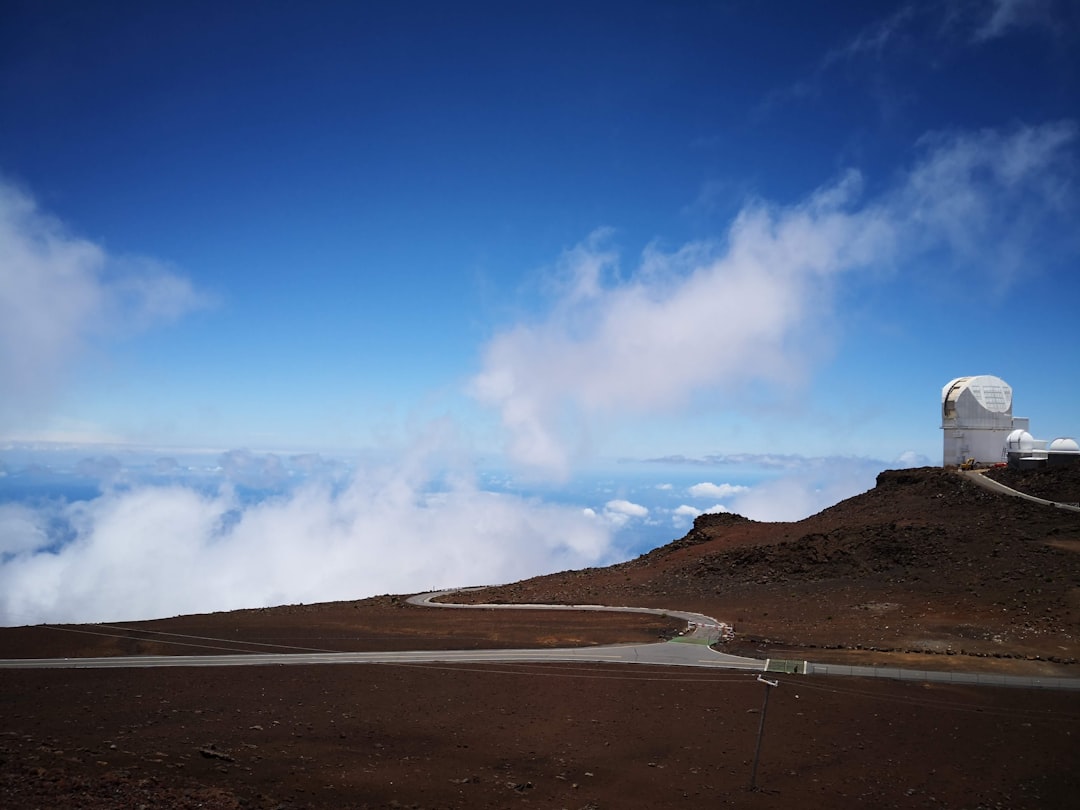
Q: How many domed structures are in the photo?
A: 3